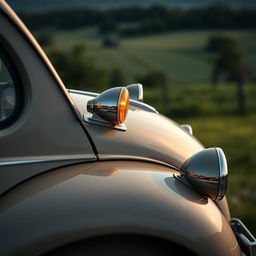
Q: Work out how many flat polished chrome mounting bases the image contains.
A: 1